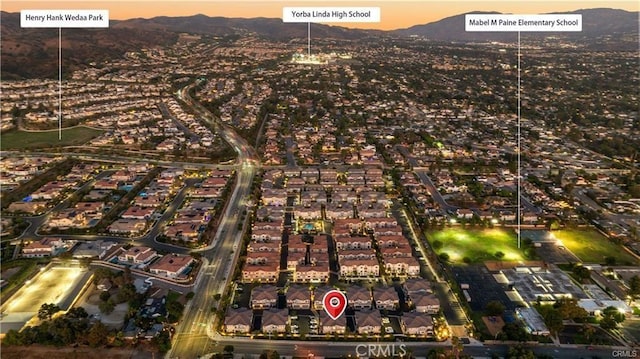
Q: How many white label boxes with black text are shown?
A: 3